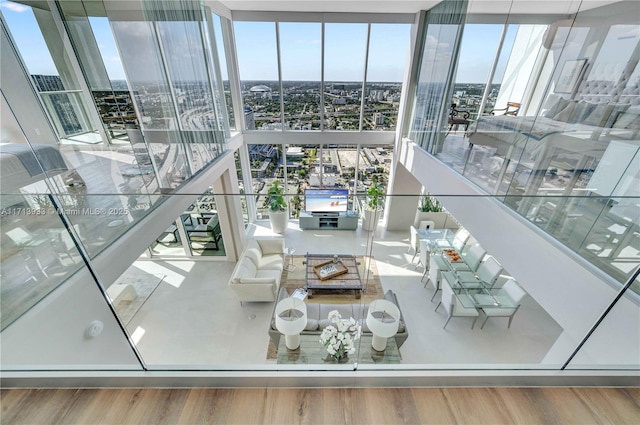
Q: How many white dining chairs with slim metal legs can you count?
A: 8